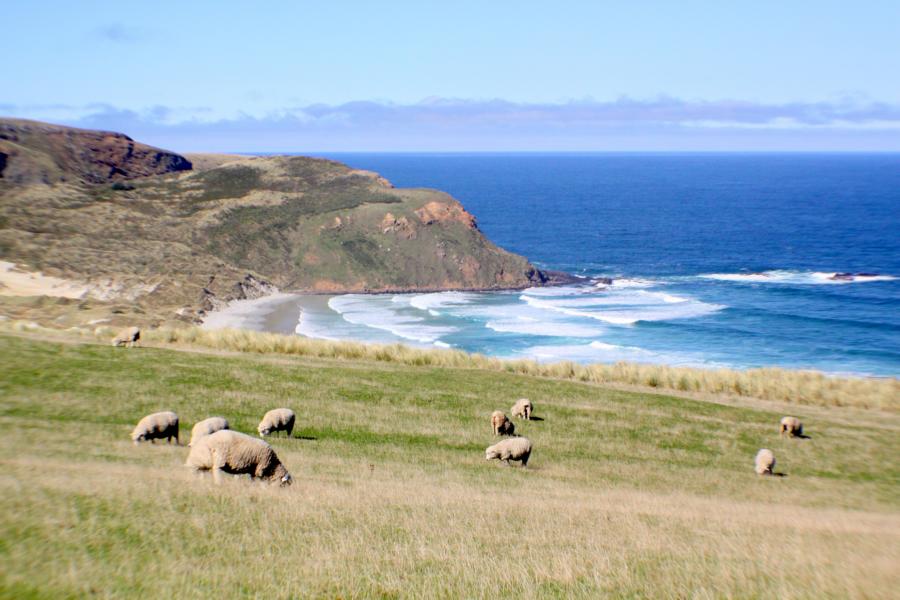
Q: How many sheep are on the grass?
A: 10